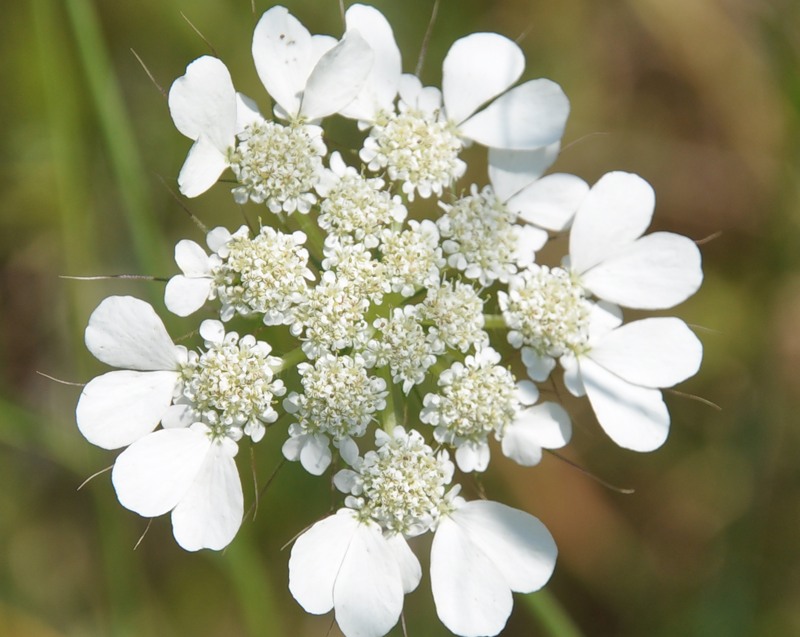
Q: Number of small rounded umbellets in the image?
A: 15